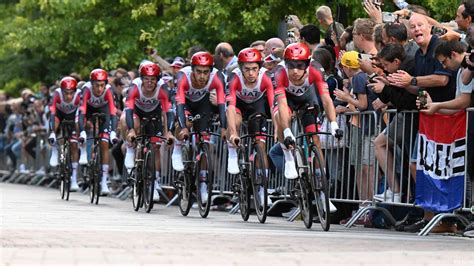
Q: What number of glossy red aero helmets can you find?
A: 6